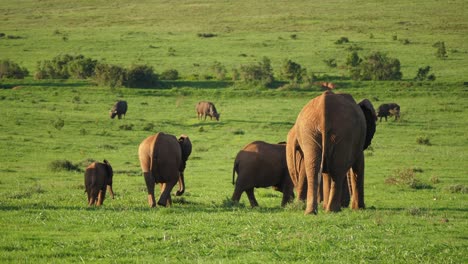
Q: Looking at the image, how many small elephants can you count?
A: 3